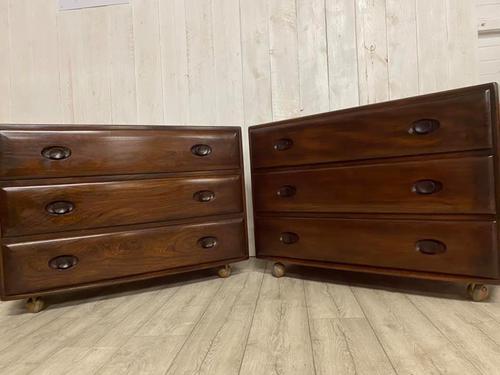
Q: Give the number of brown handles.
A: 12